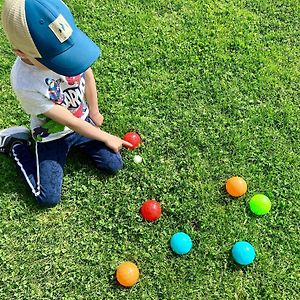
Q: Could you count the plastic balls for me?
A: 8